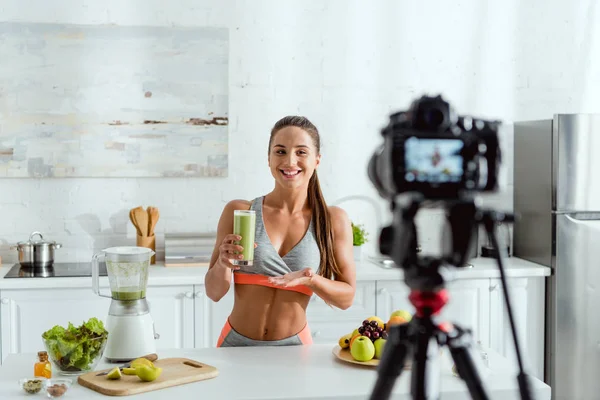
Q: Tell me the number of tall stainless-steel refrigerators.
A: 1